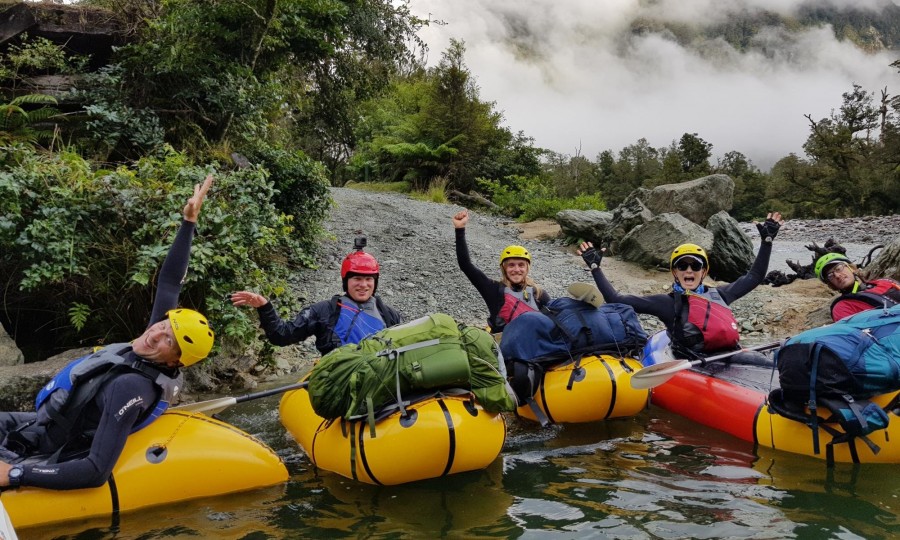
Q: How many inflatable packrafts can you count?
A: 5